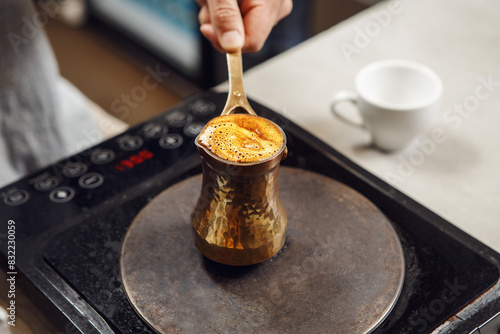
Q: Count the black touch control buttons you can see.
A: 12